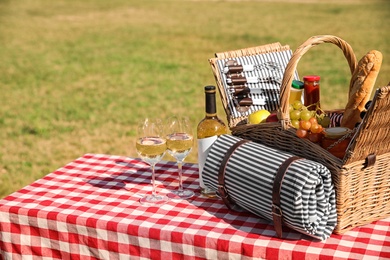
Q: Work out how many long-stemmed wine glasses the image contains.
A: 2